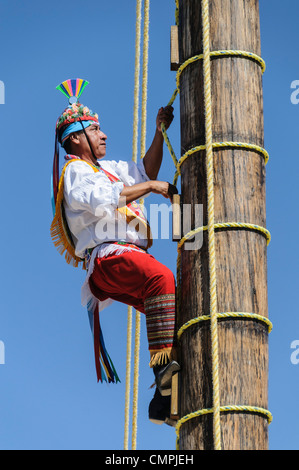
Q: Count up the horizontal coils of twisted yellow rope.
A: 5